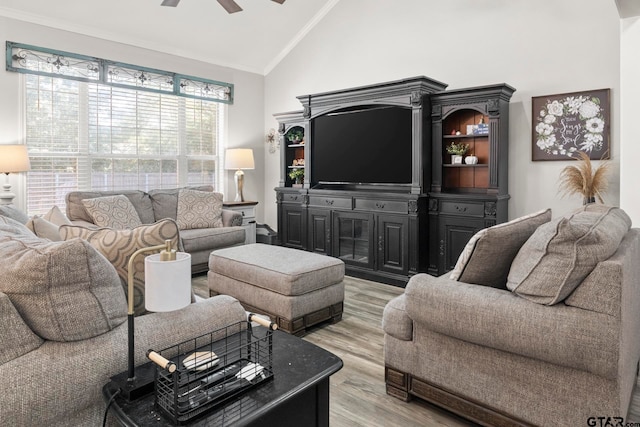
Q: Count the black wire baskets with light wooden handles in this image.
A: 1